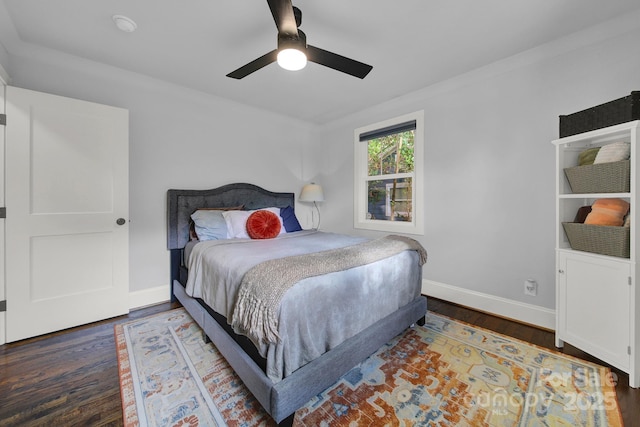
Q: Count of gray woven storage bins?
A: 2